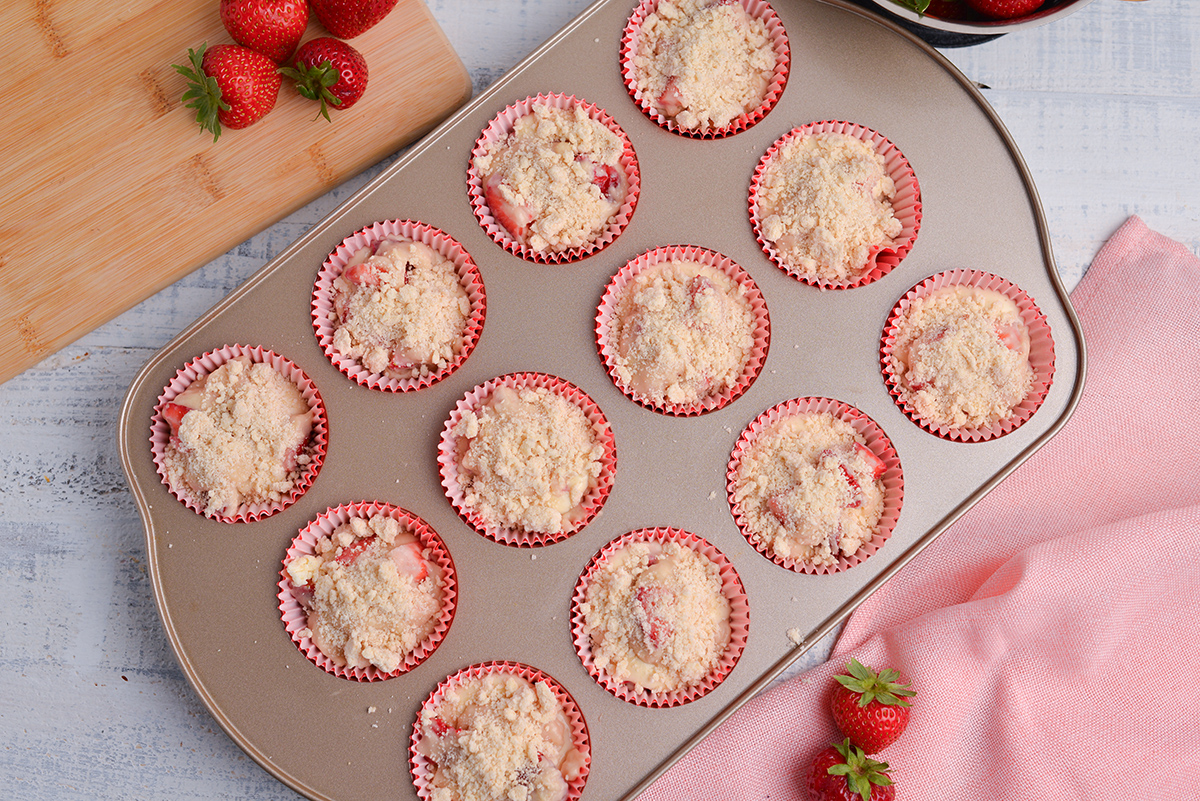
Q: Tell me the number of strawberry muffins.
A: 12